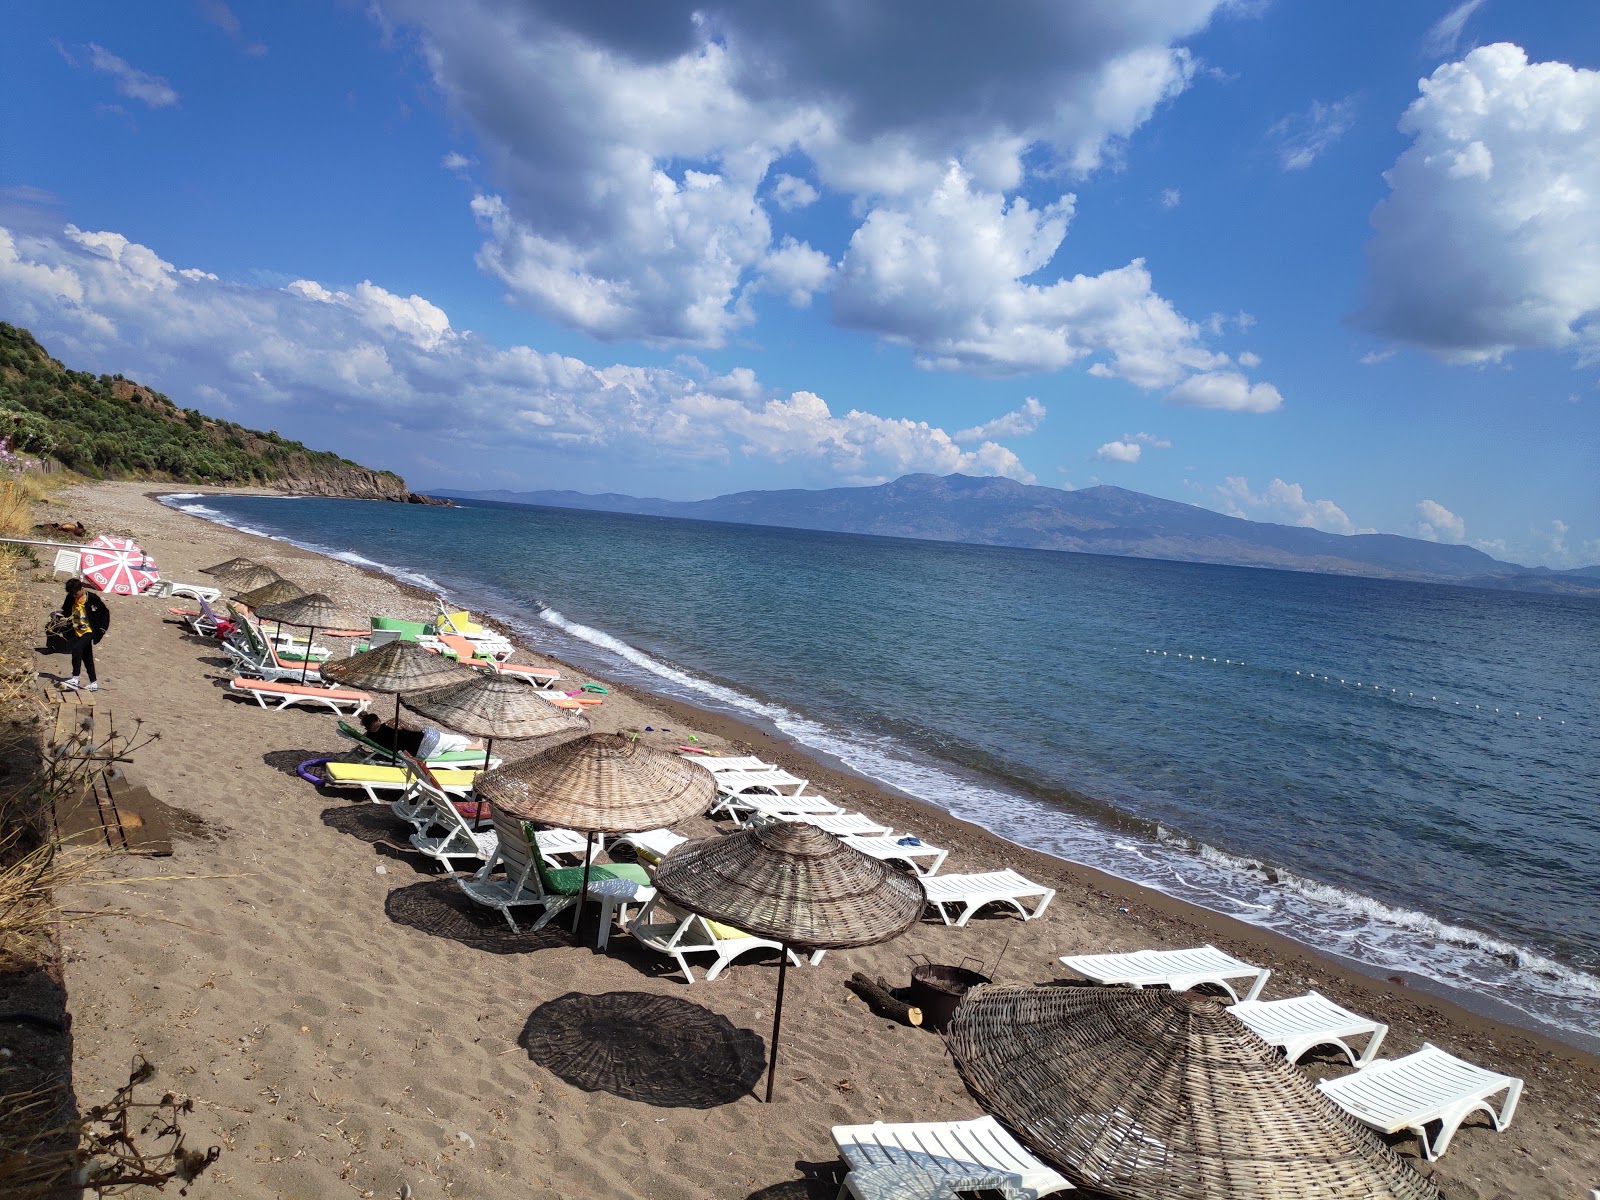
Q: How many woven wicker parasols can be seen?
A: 9